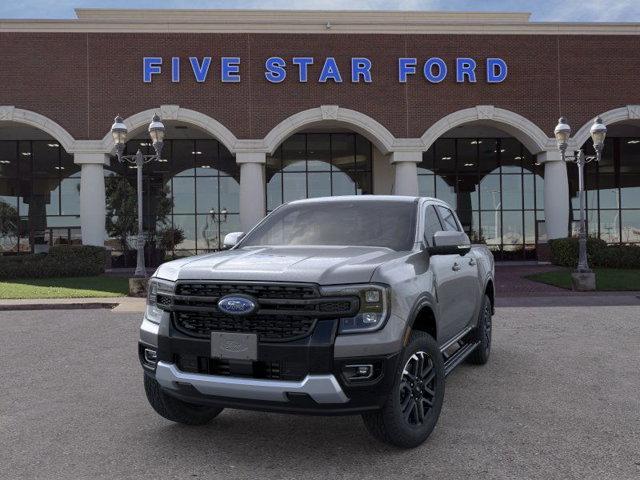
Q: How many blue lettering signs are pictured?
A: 1